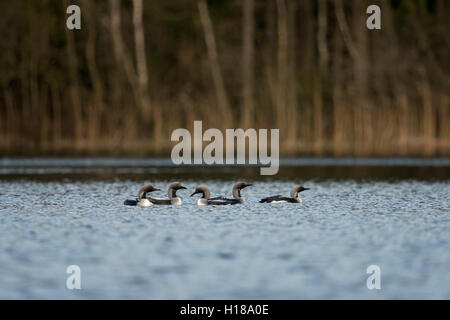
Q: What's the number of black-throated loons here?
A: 5